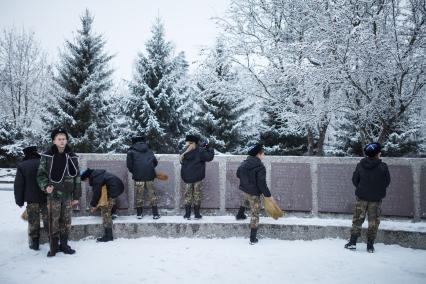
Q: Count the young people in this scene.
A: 7